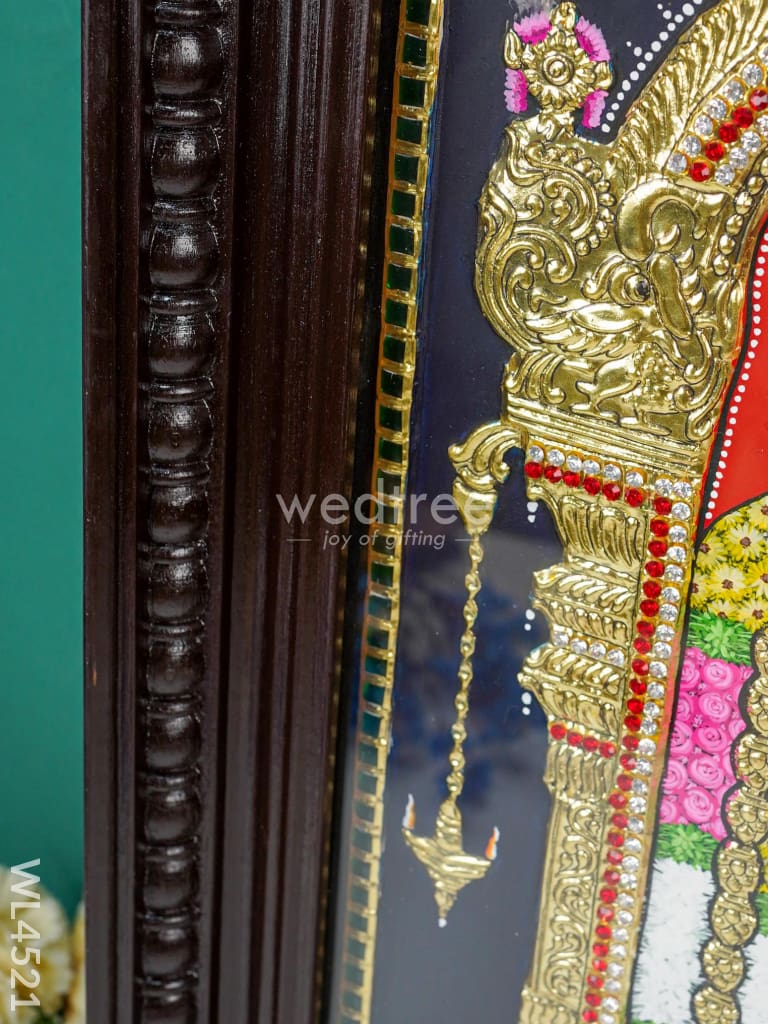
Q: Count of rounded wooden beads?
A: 13